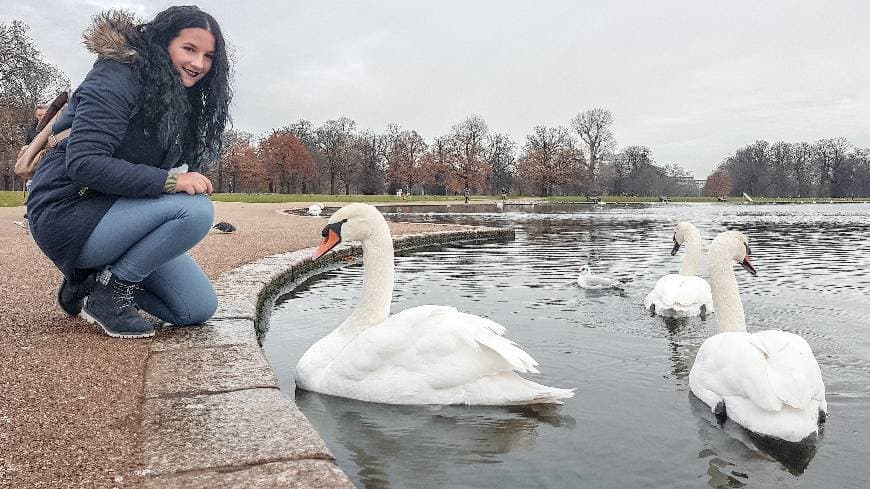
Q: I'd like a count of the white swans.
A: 3